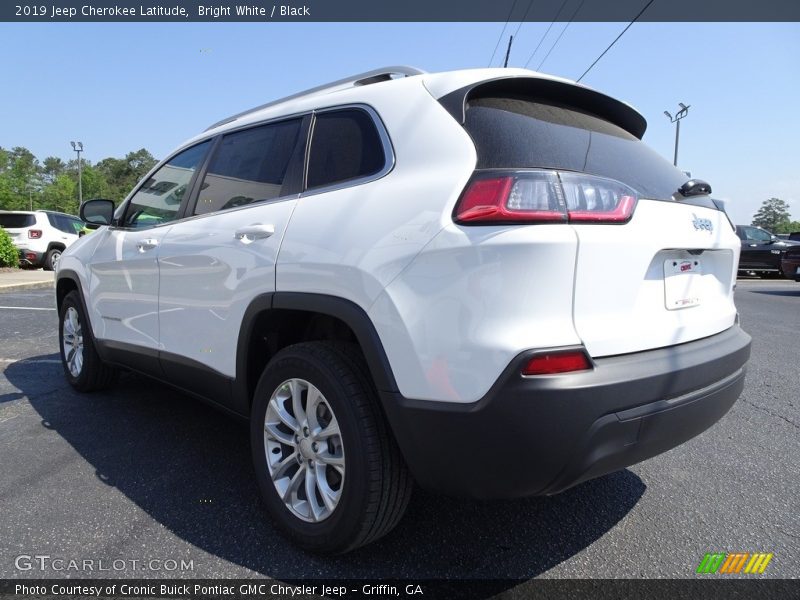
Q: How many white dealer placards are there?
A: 1